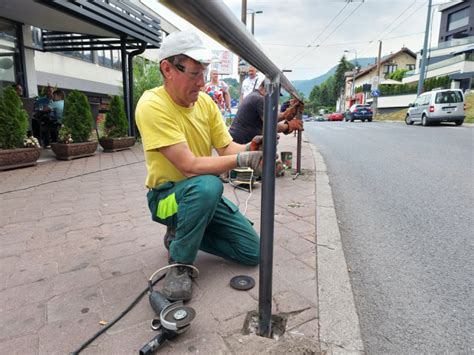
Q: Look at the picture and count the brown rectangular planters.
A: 3